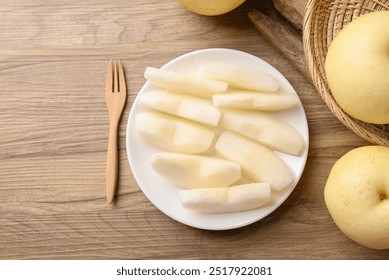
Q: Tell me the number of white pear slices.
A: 9